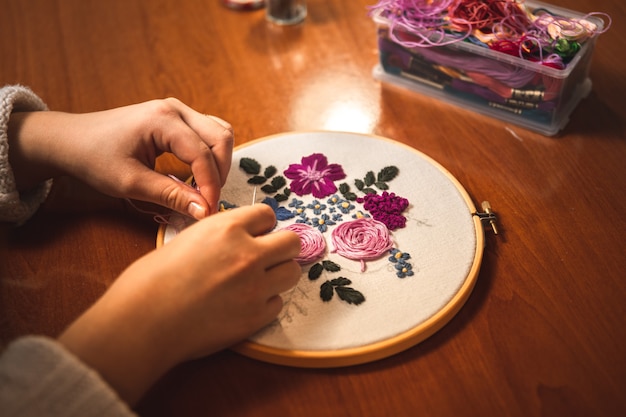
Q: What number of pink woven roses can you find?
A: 2